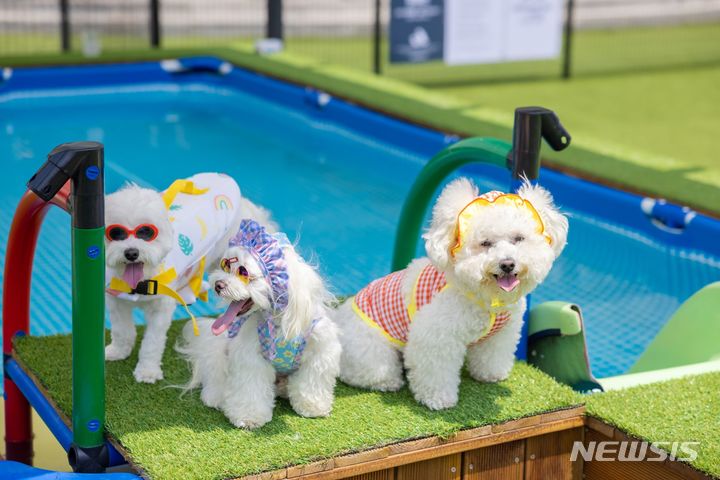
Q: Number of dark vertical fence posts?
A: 5